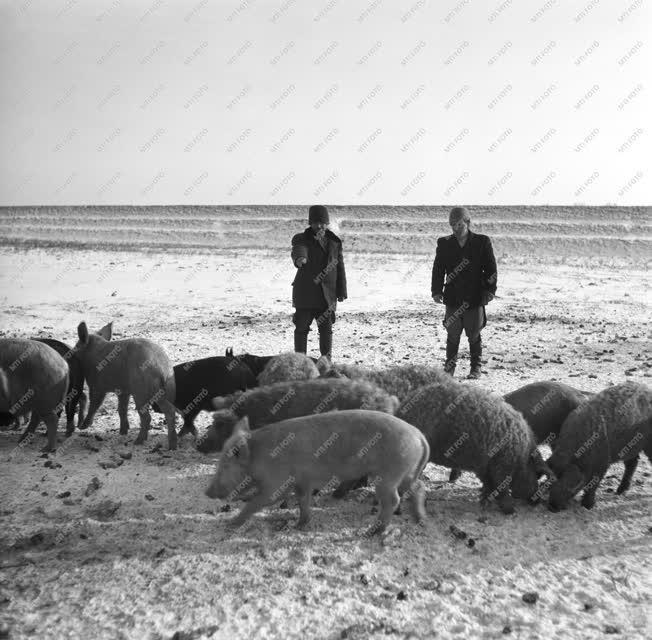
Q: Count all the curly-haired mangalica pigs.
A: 5